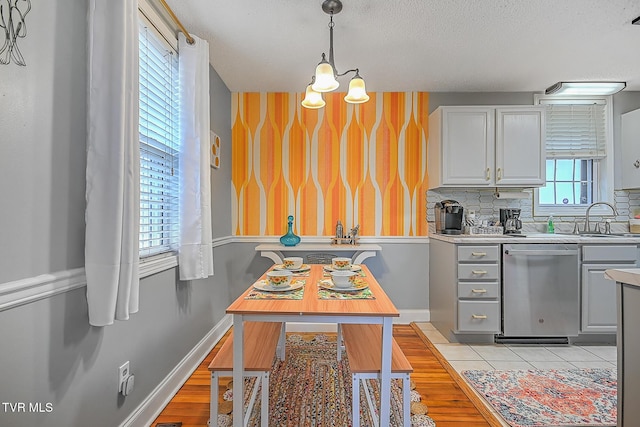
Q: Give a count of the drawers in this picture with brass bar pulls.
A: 4